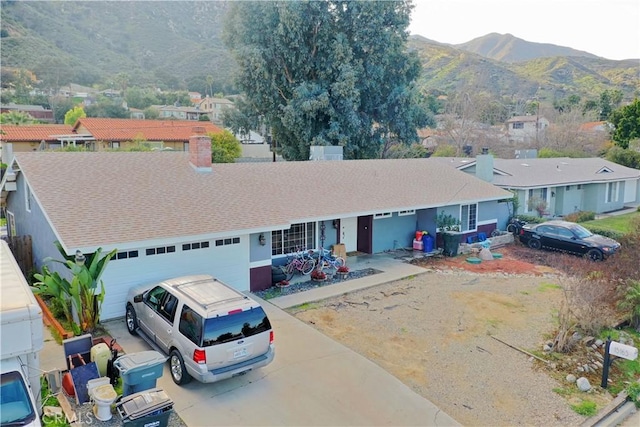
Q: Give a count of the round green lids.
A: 2